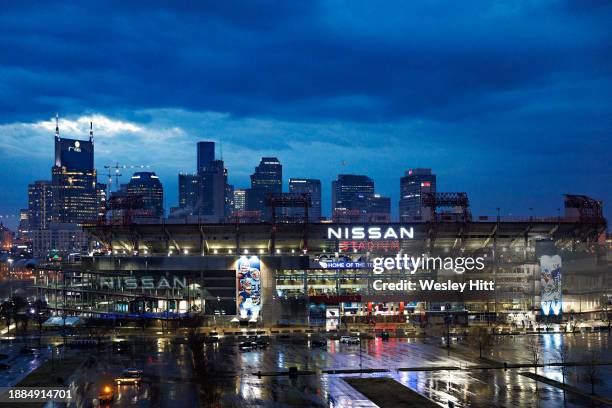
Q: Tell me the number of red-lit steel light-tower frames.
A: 4